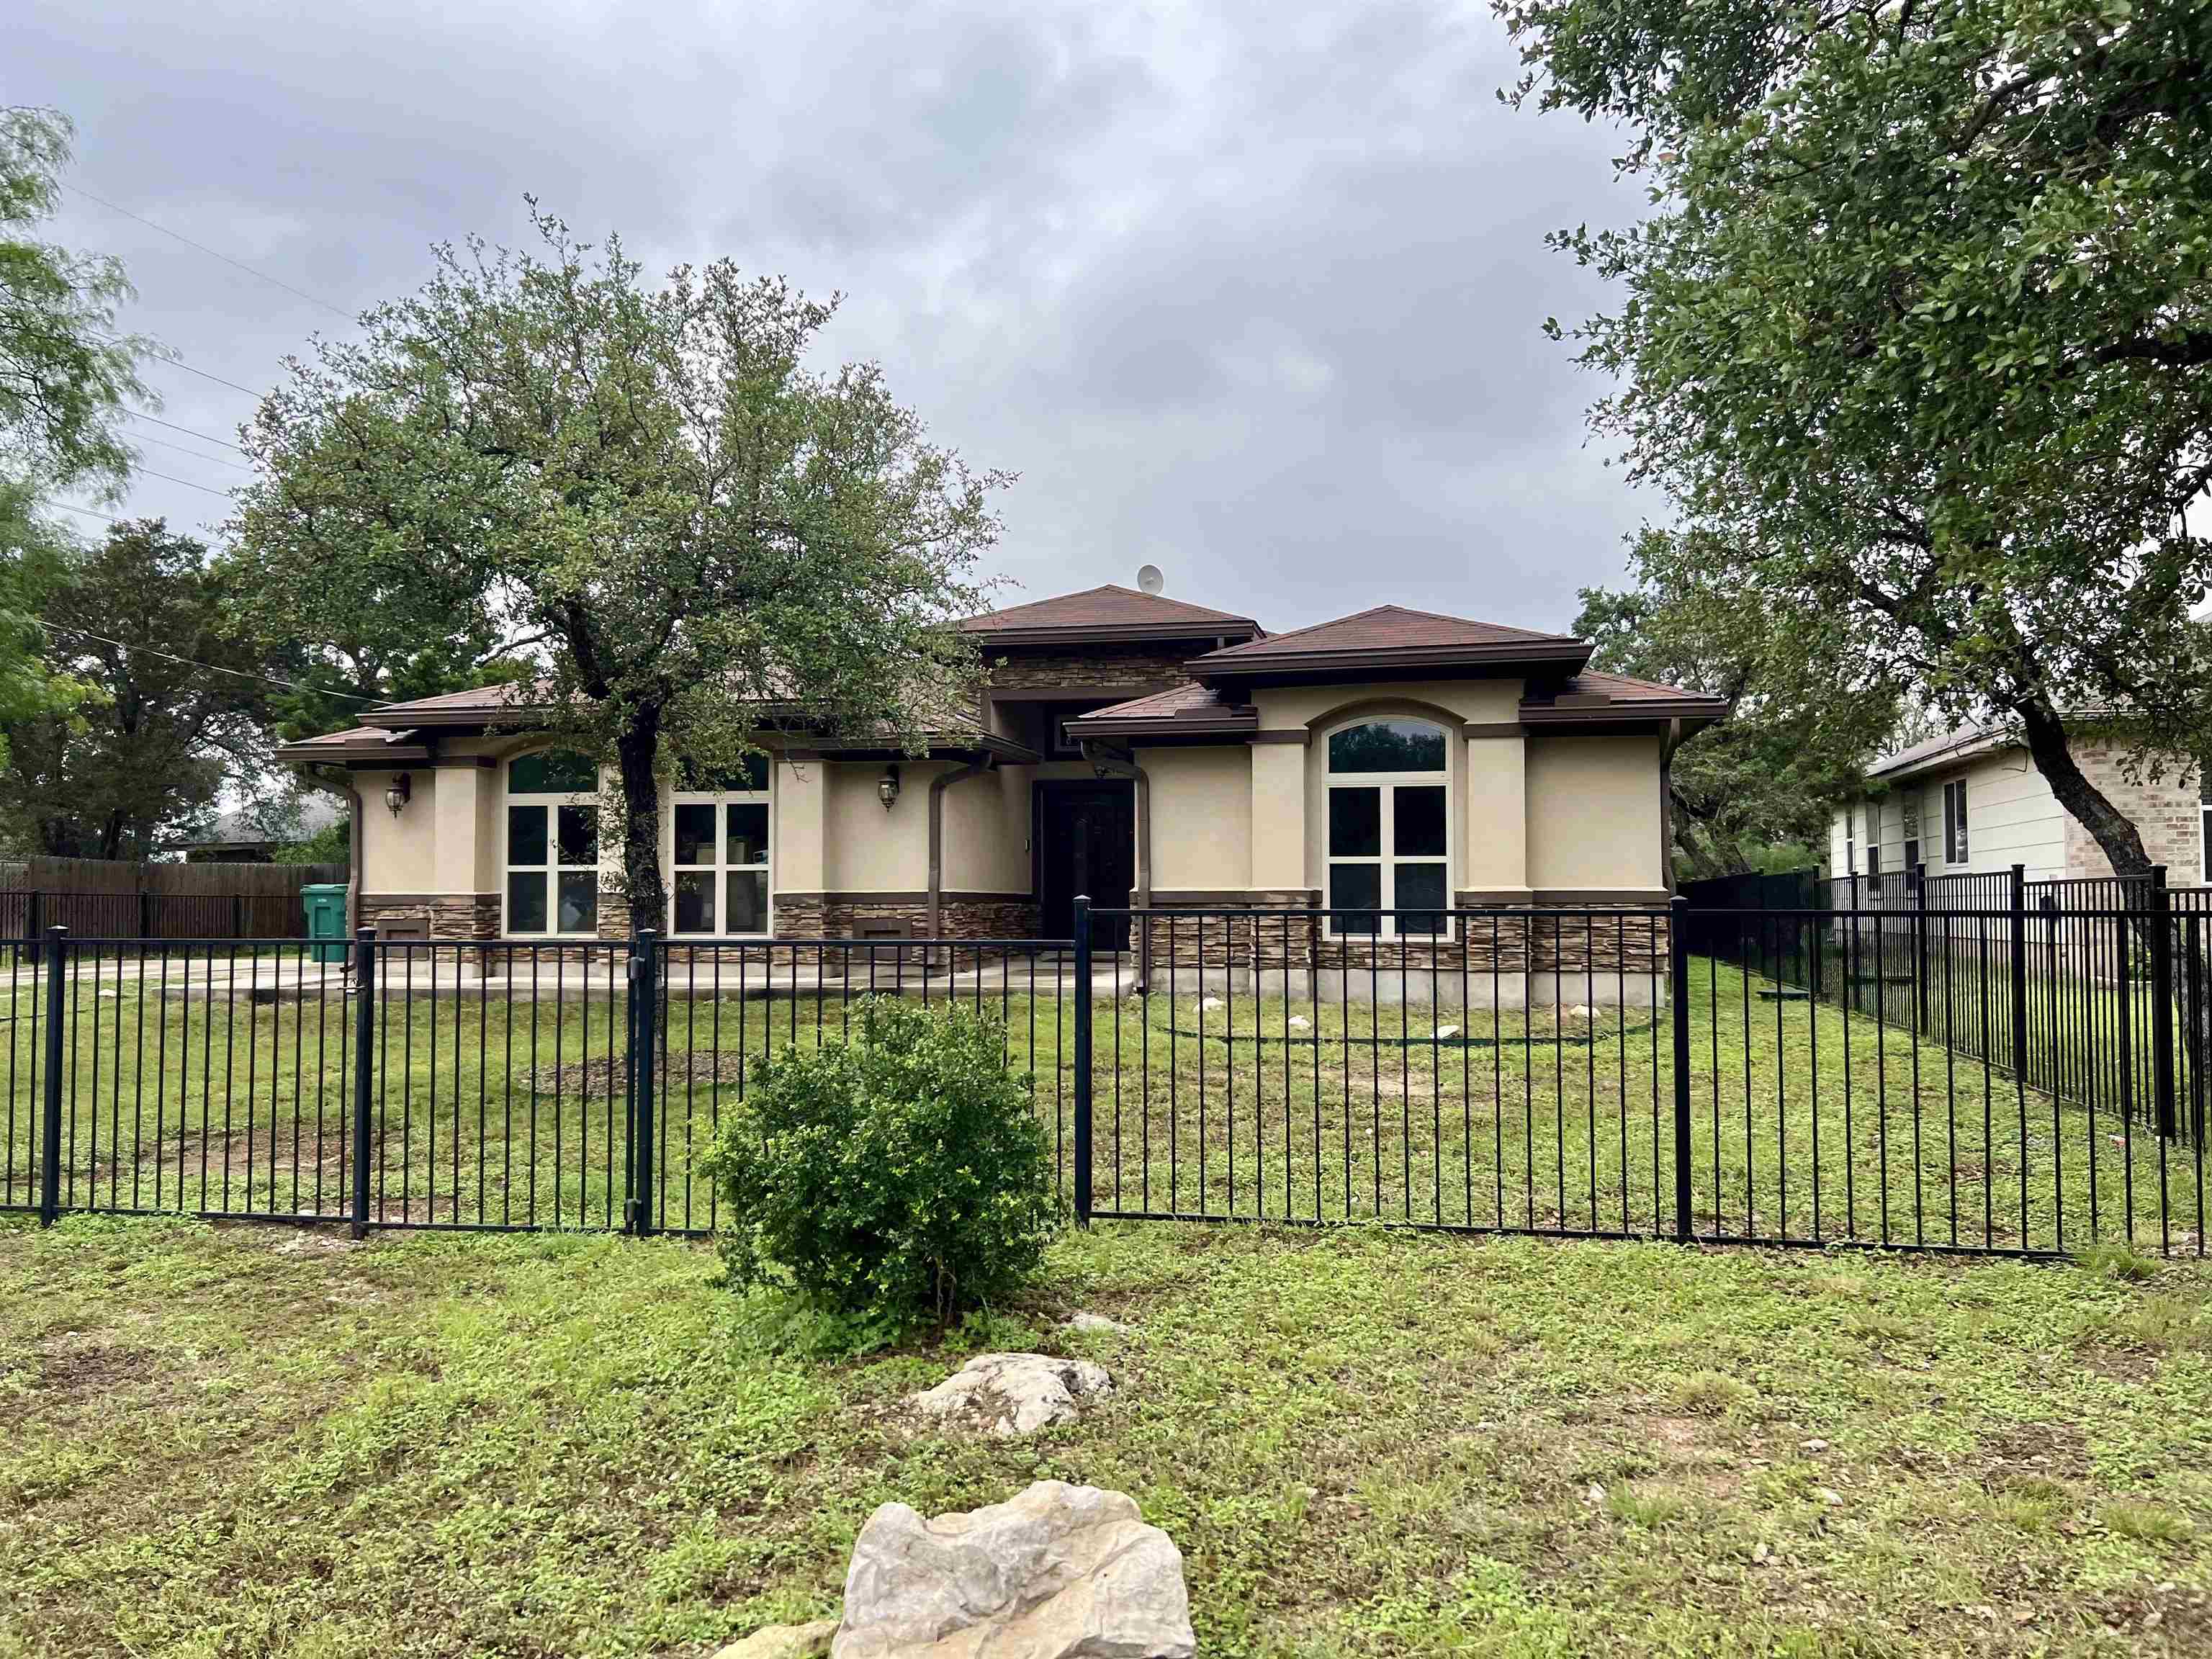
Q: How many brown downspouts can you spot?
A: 4